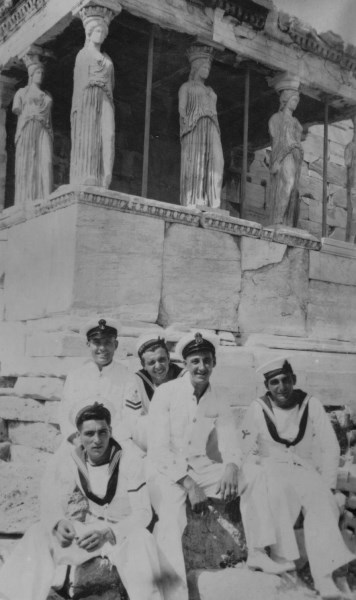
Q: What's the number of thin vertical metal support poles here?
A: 3